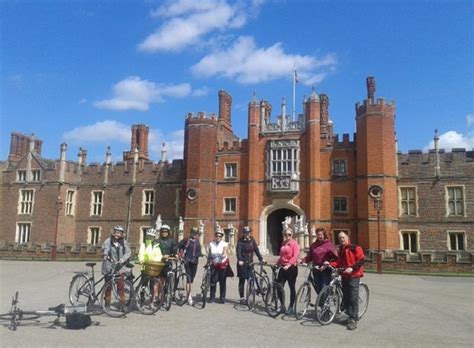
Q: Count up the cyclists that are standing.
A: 9